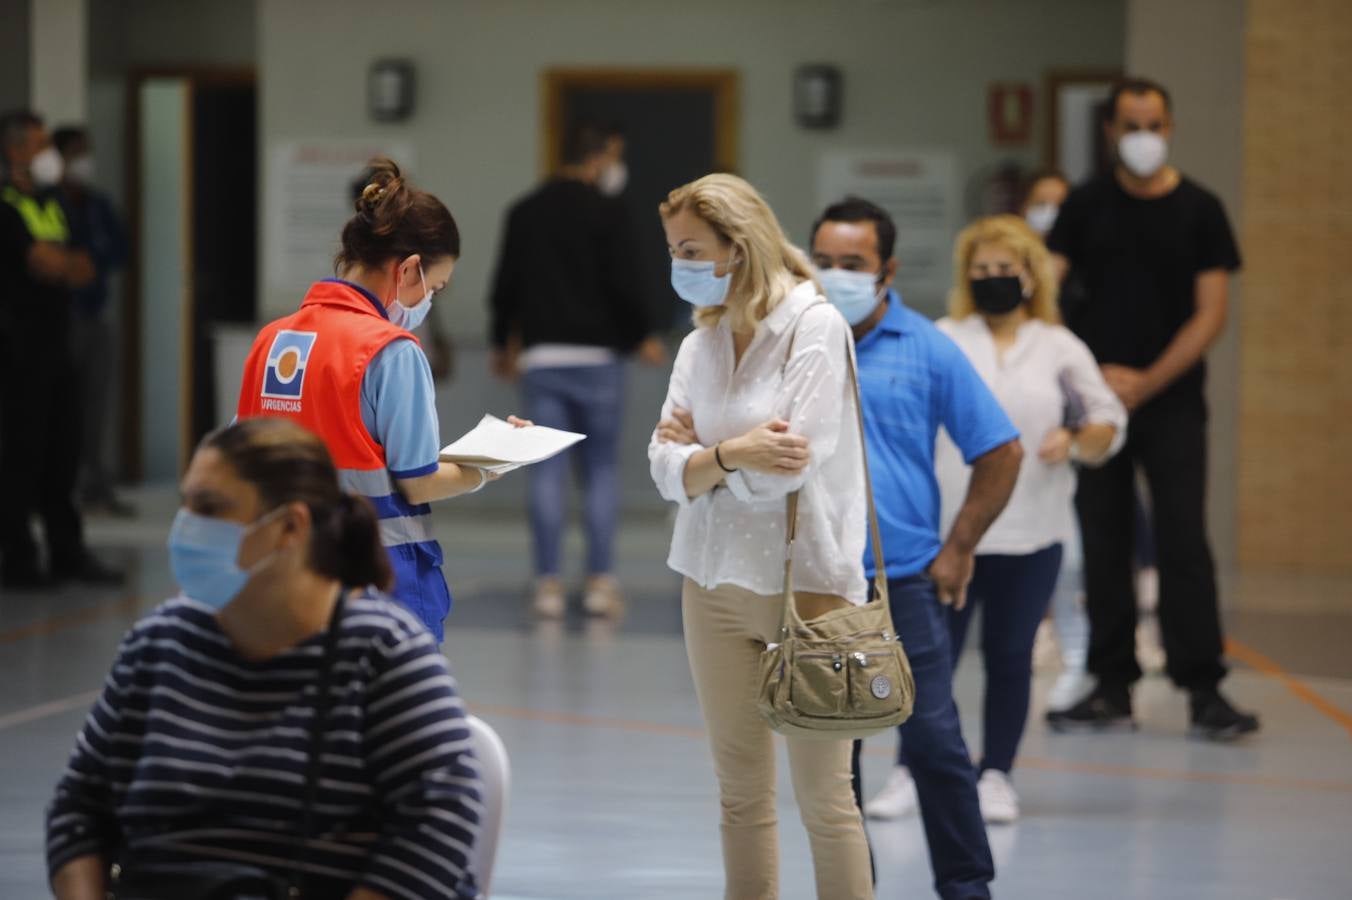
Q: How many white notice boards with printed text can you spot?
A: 2